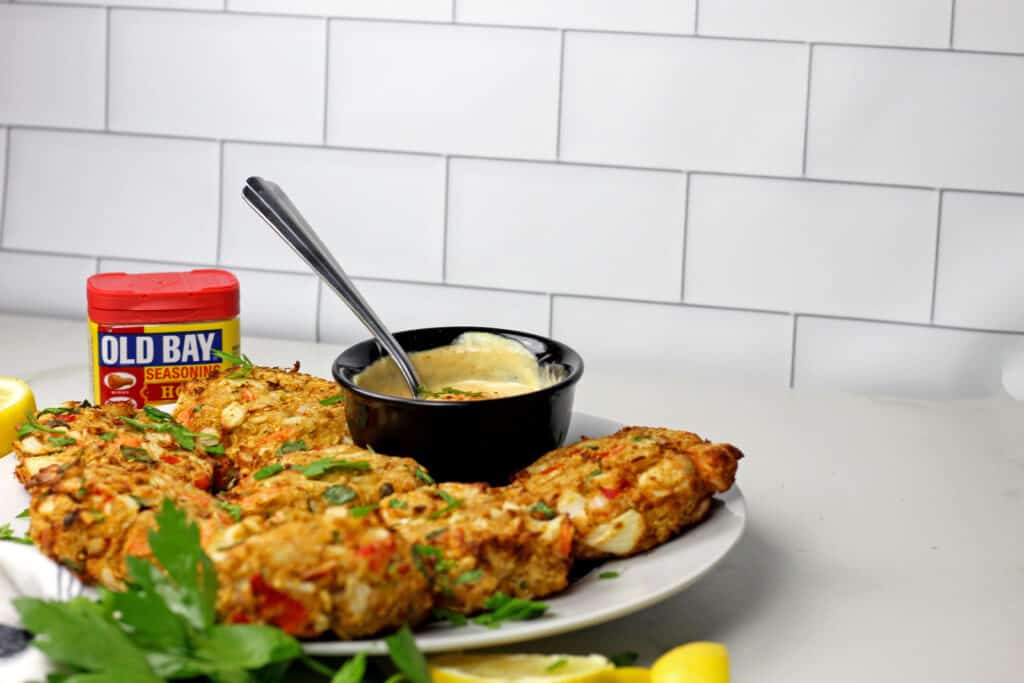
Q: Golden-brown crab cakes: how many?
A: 7